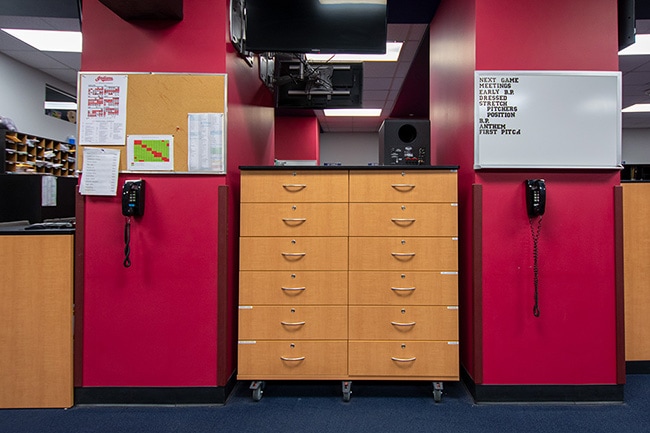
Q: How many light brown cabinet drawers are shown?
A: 12